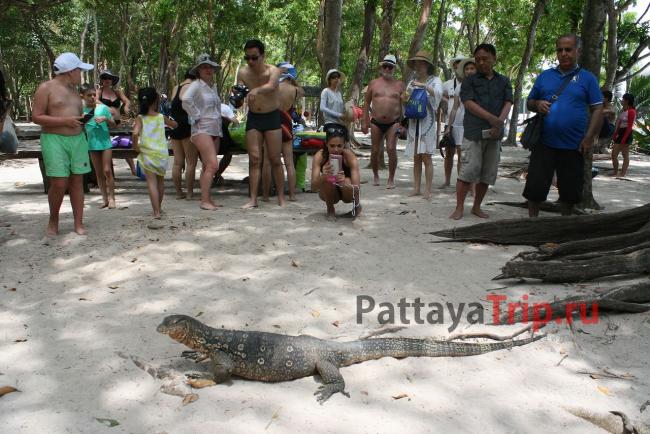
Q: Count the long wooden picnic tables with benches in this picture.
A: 1